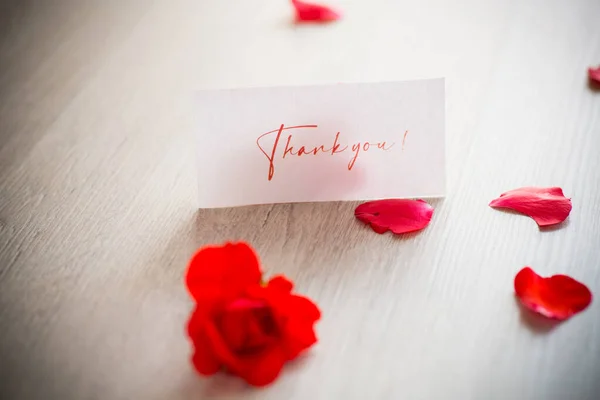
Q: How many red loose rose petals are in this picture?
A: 5